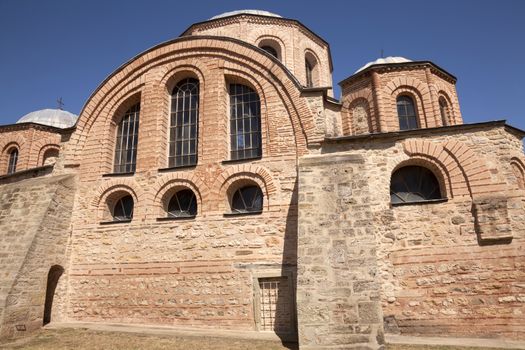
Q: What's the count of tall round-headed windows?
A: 3